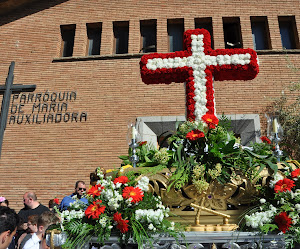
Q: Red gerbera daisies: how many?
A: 12